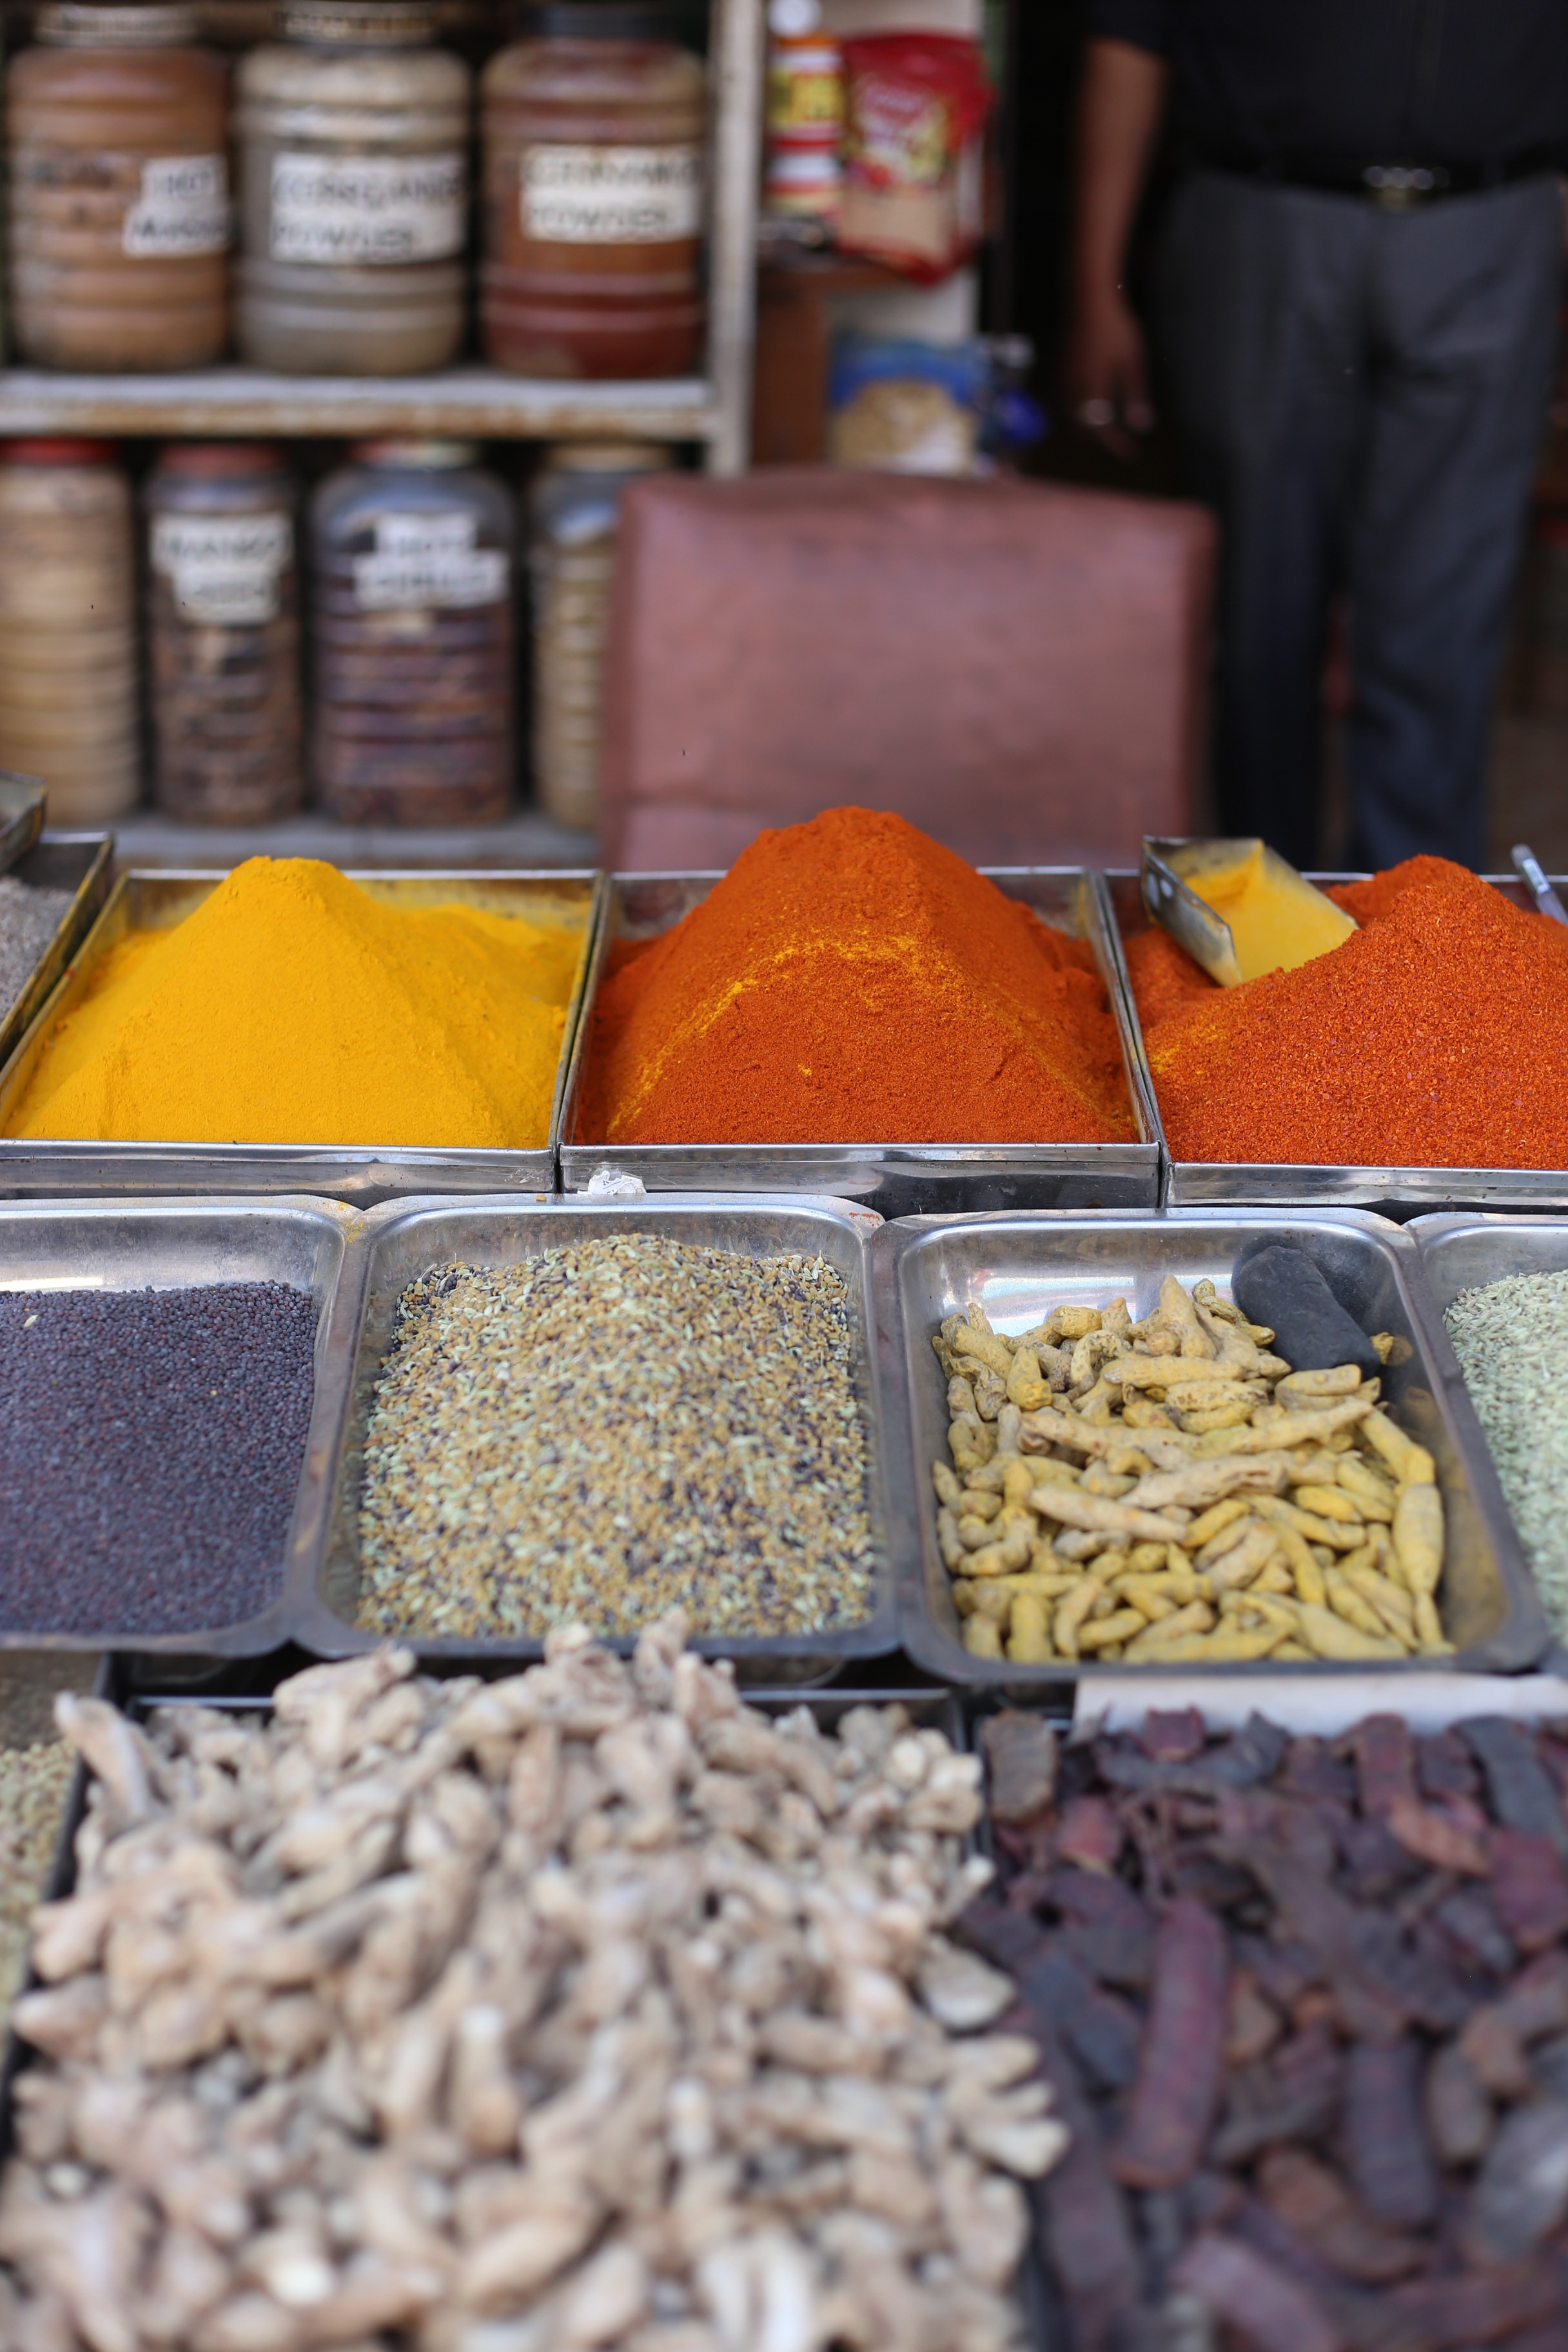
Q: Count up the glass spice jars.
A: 7